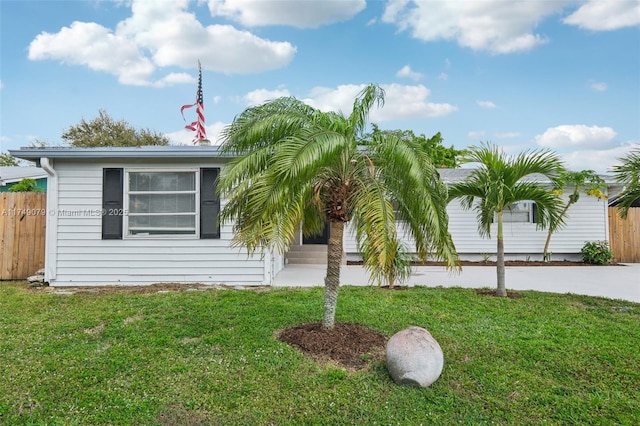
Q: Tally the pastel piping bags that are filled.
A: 0